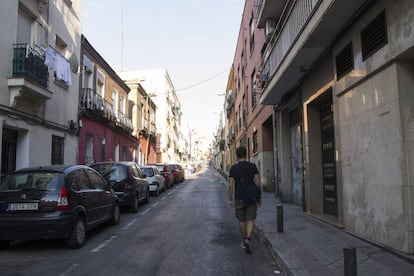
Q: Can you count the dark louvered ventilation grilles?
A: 2